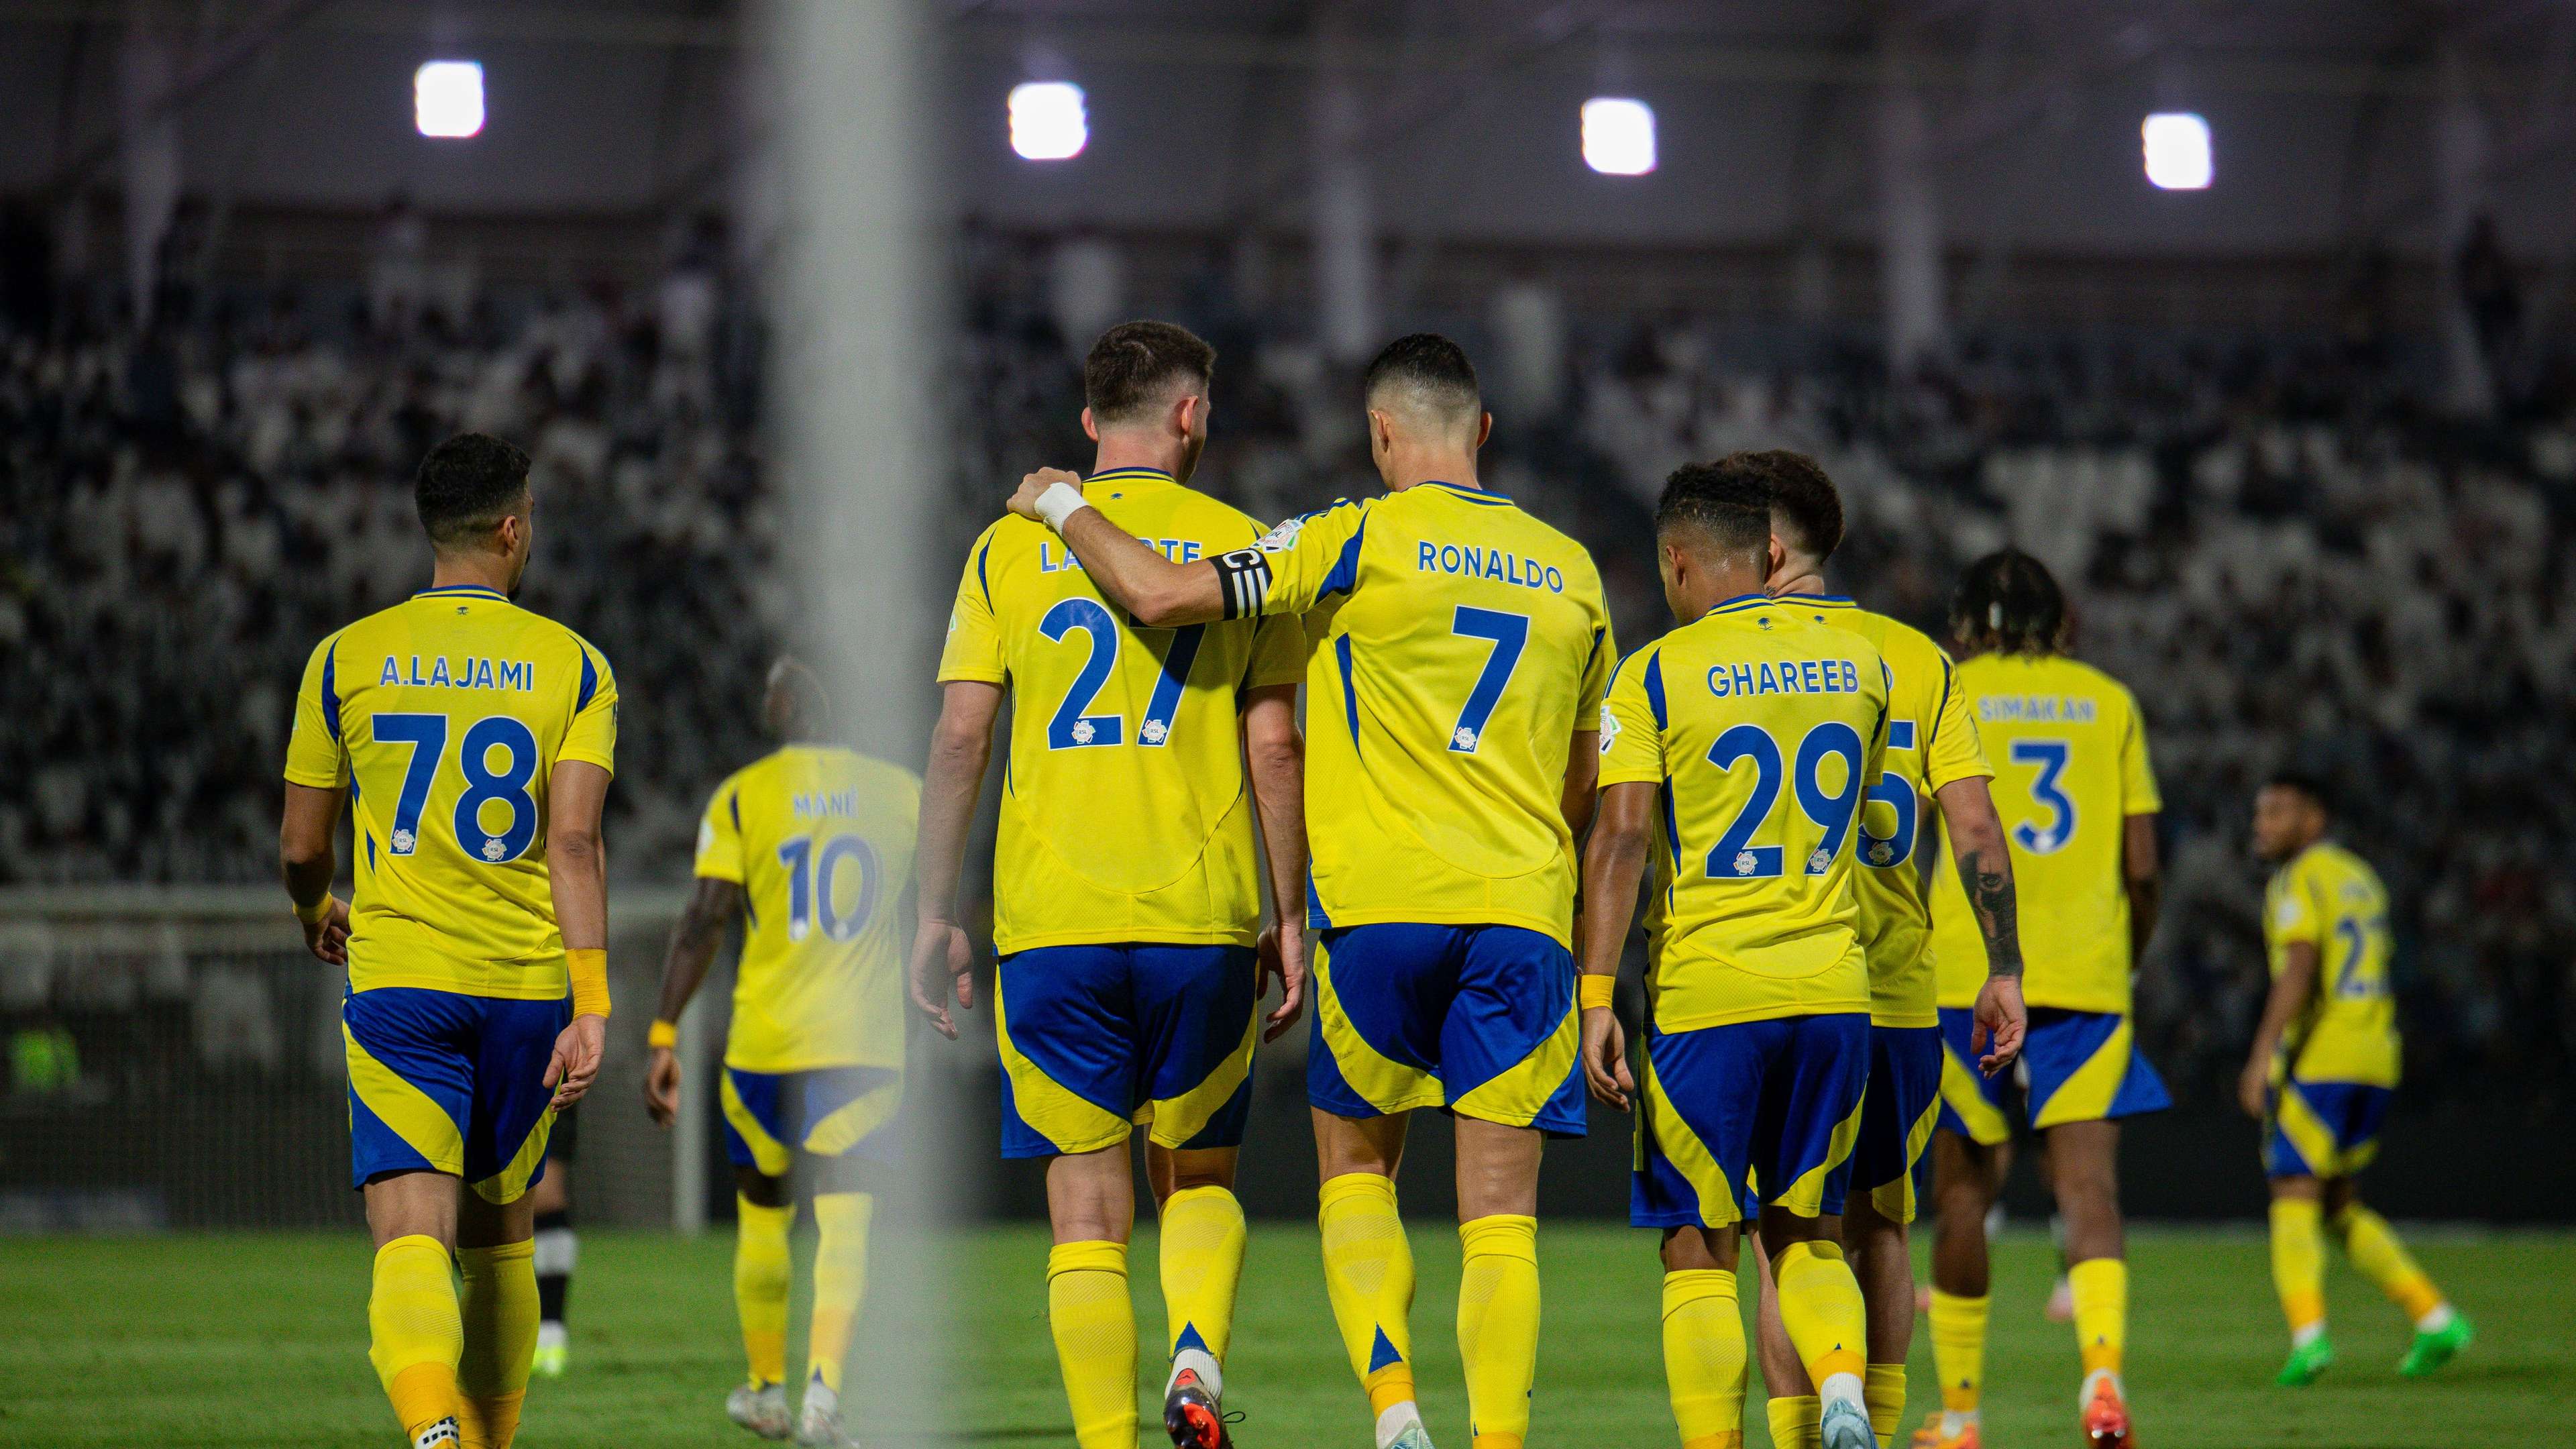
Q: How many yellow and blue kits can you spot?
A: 8